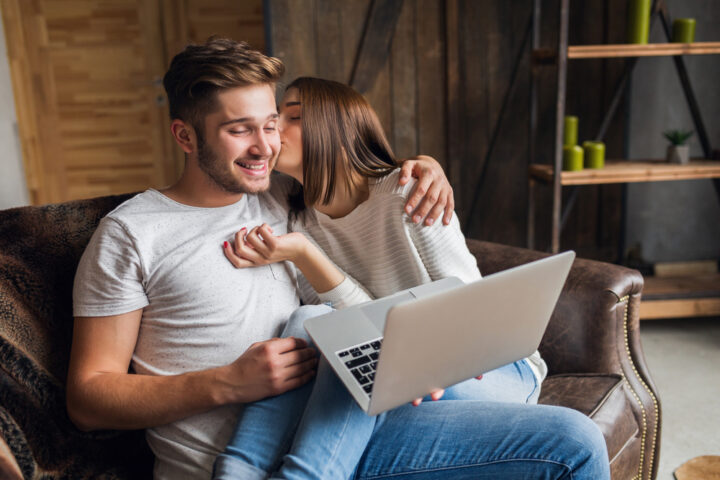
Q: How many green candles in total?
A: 5